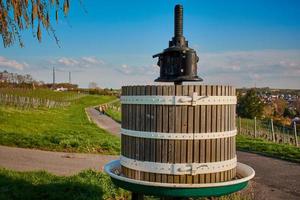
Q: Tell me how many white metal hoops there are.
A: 3